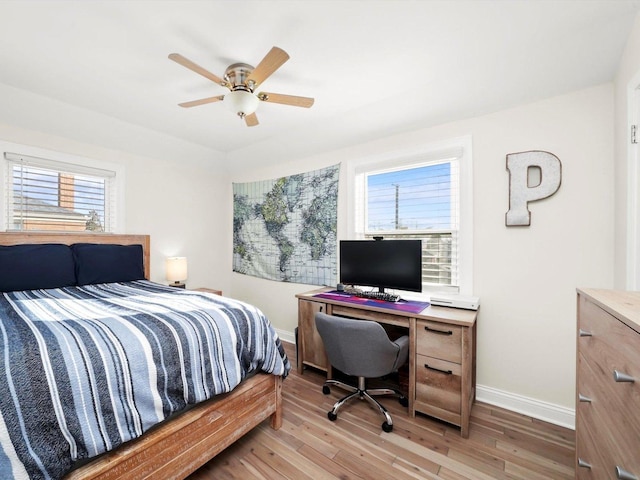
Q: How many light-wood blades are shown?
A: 5